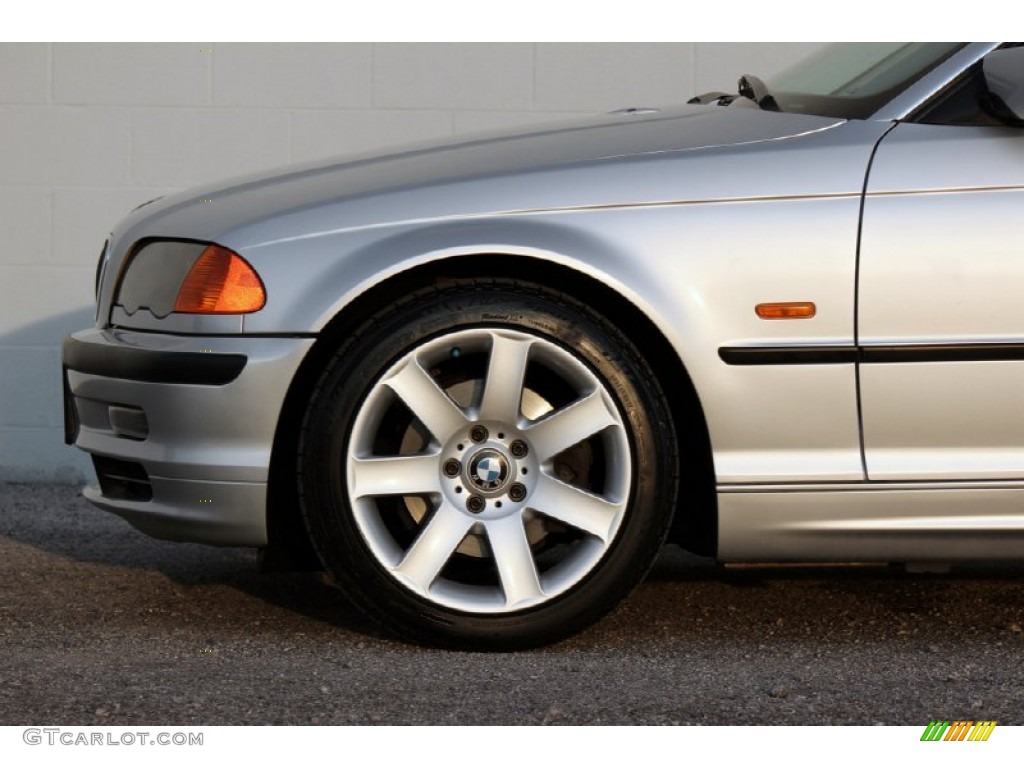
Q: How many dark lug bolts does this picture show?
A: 5